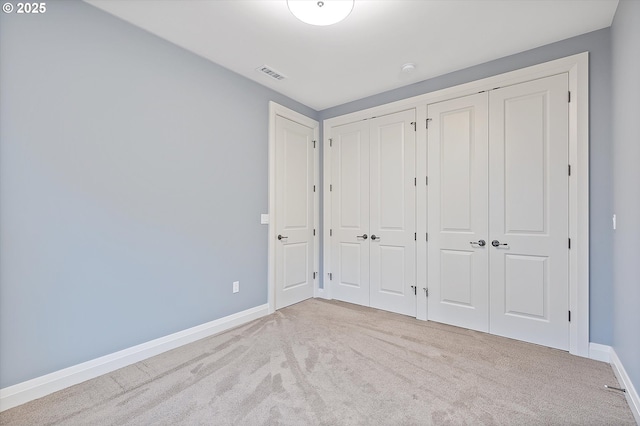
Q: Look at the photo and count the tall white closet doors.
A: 4